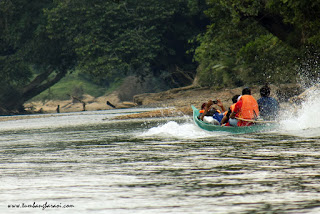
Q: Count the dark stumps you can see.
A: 3